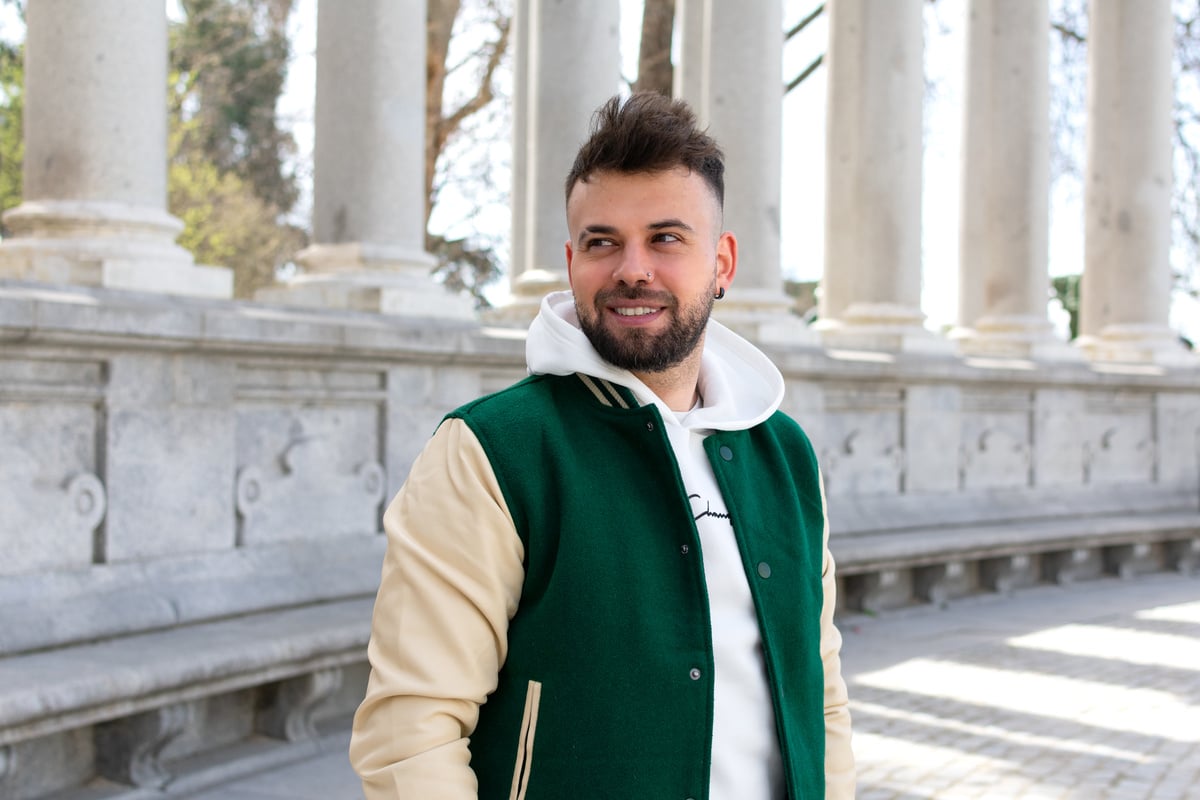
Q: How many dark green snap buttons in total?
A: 2